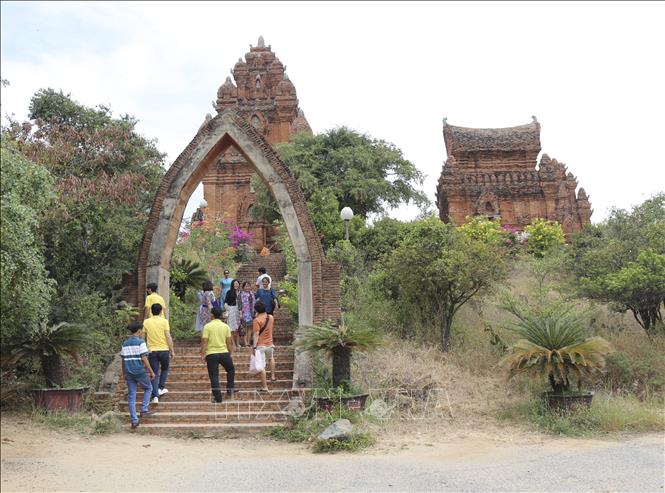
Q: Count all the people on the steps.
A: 11